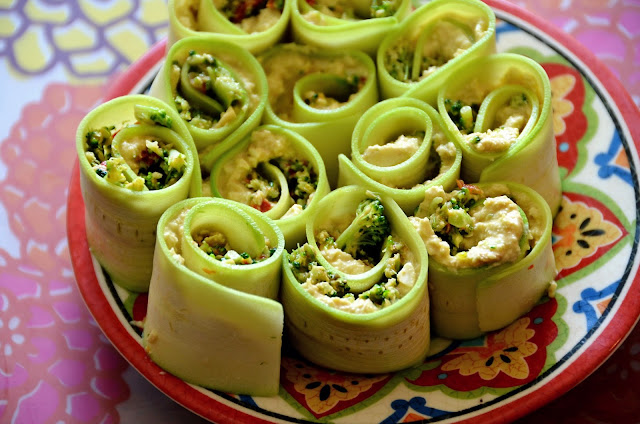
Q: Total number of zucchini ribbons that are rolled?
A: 12